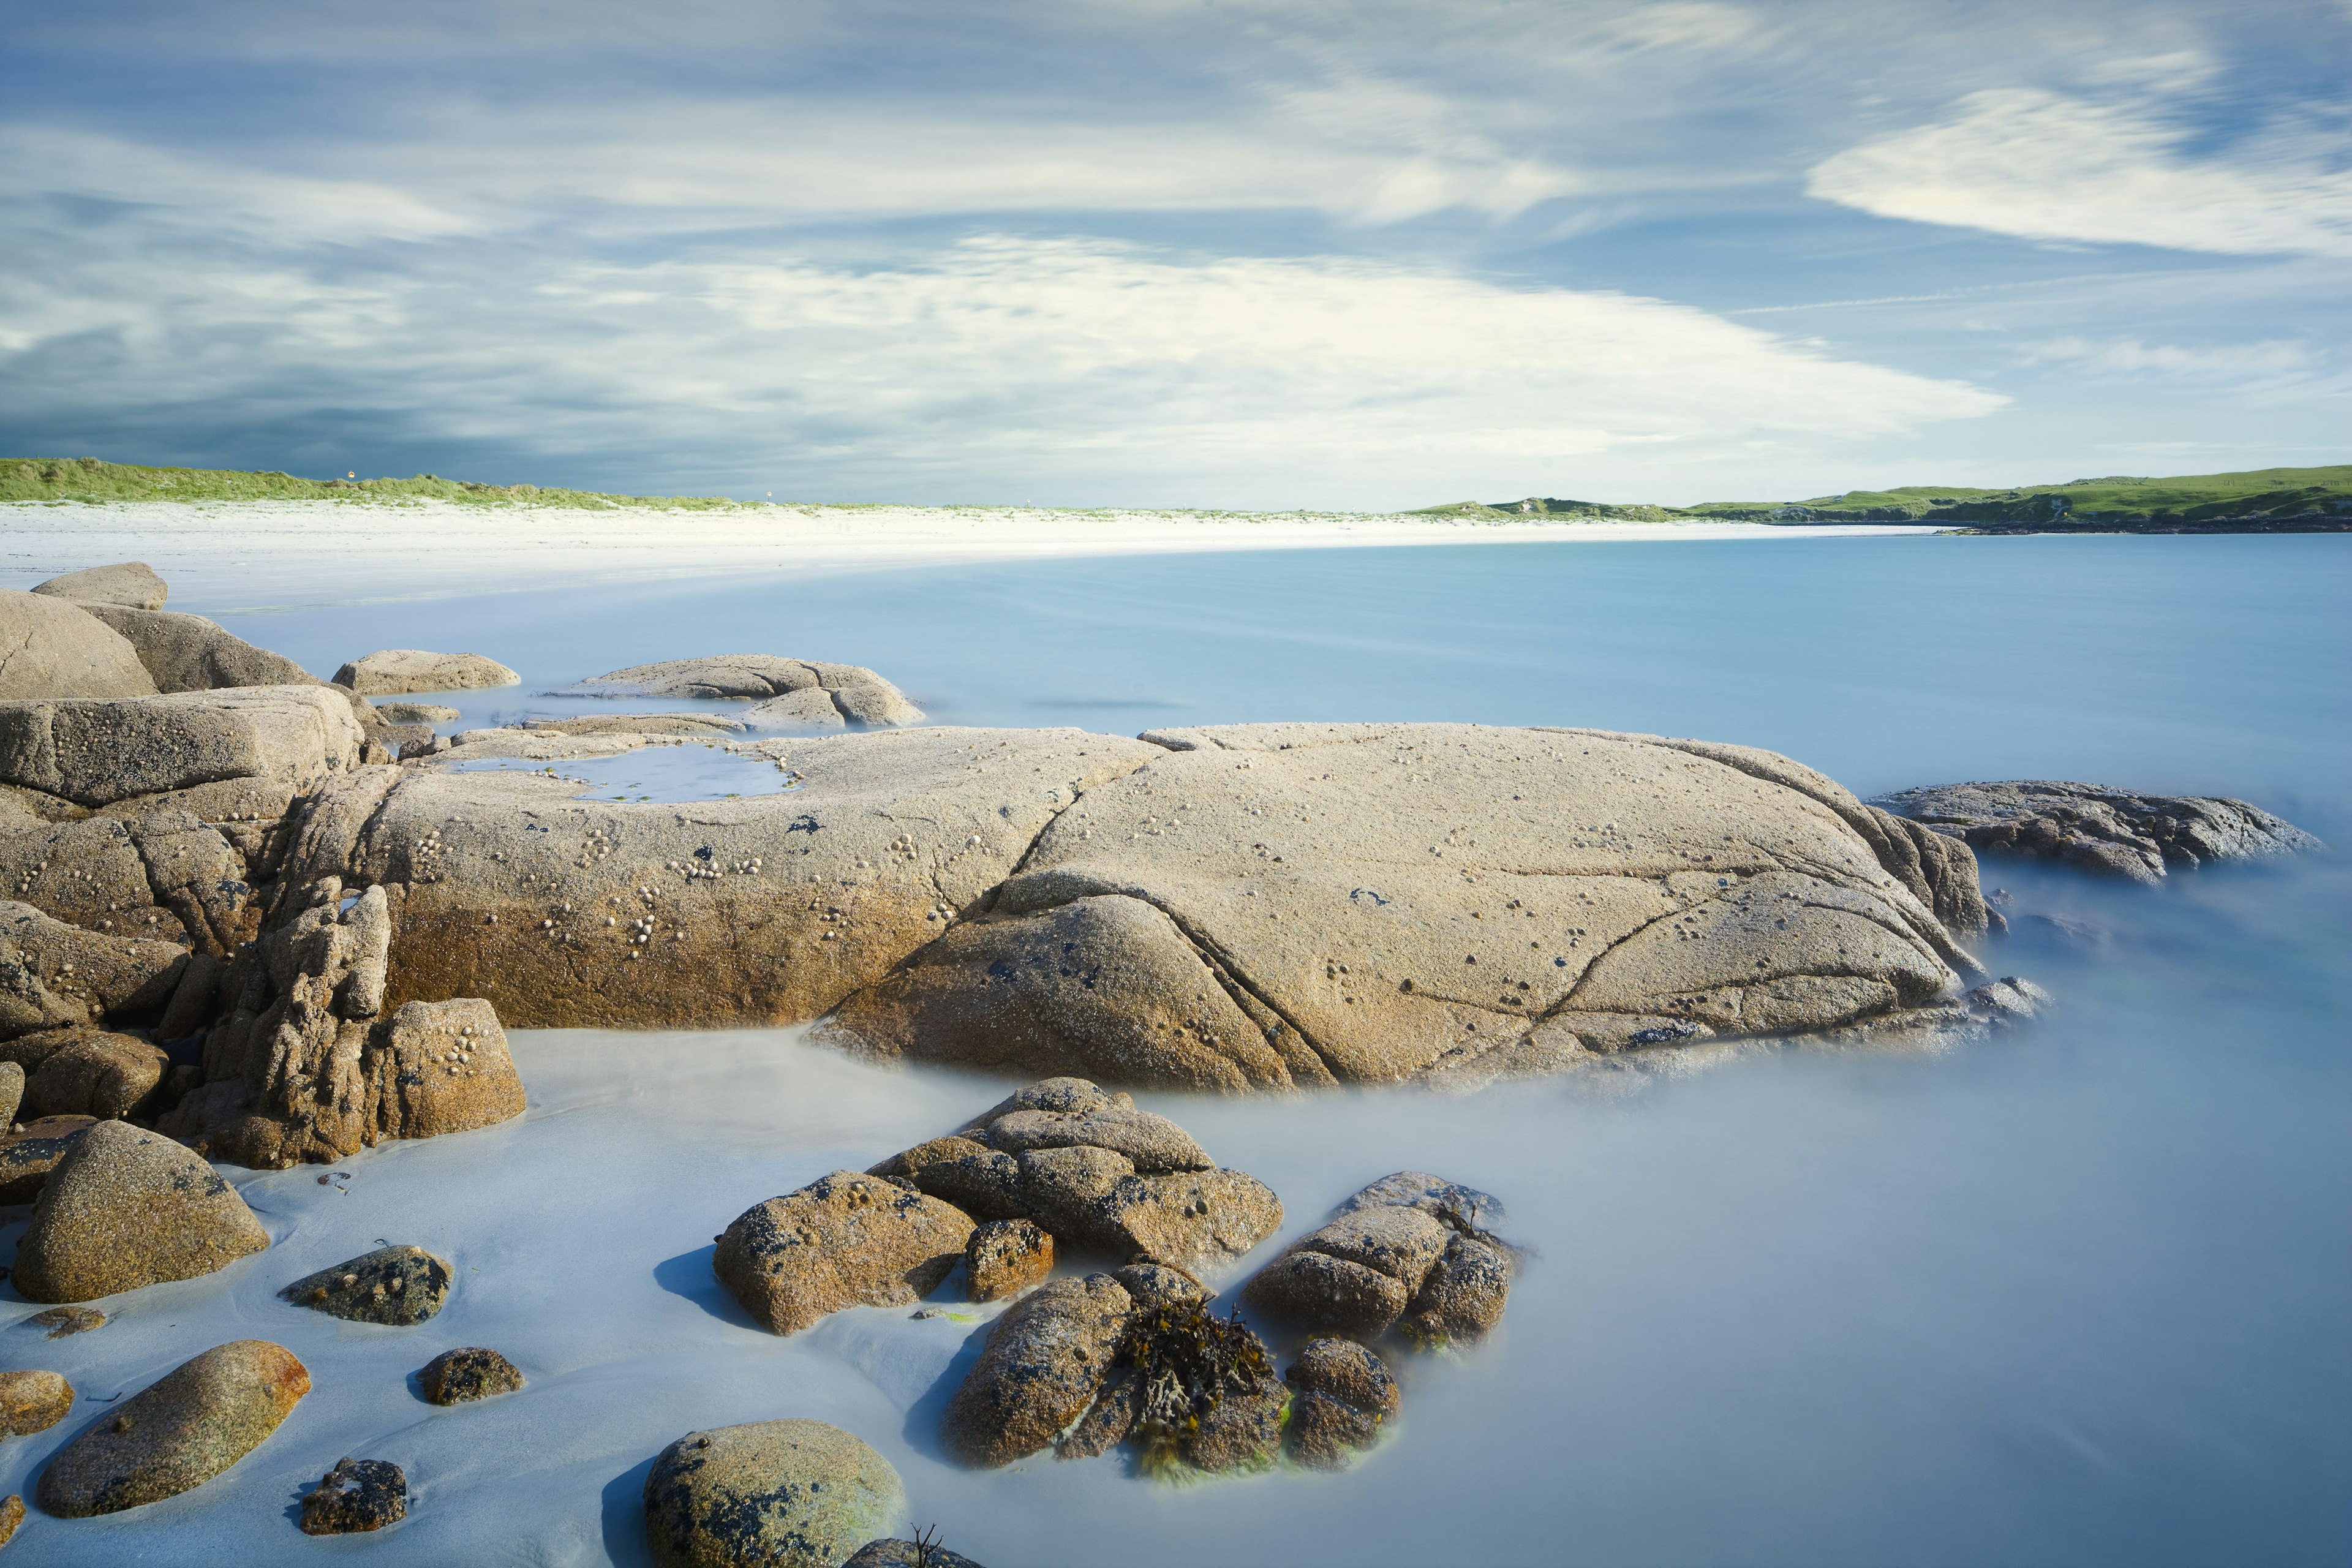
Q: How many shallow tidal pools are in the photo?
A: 1